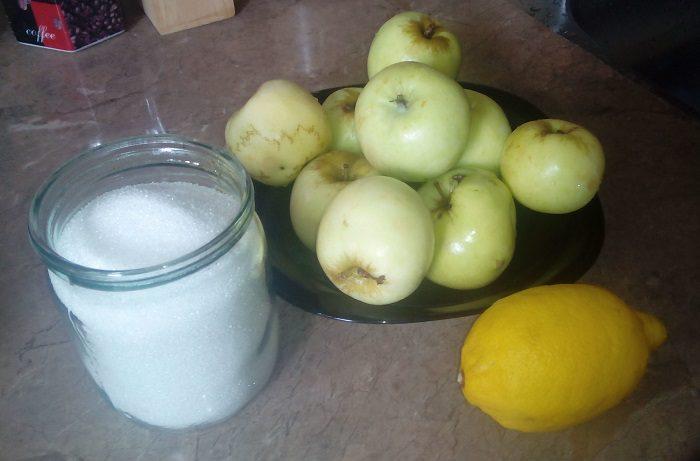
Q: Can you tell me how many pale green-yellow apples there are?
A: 9